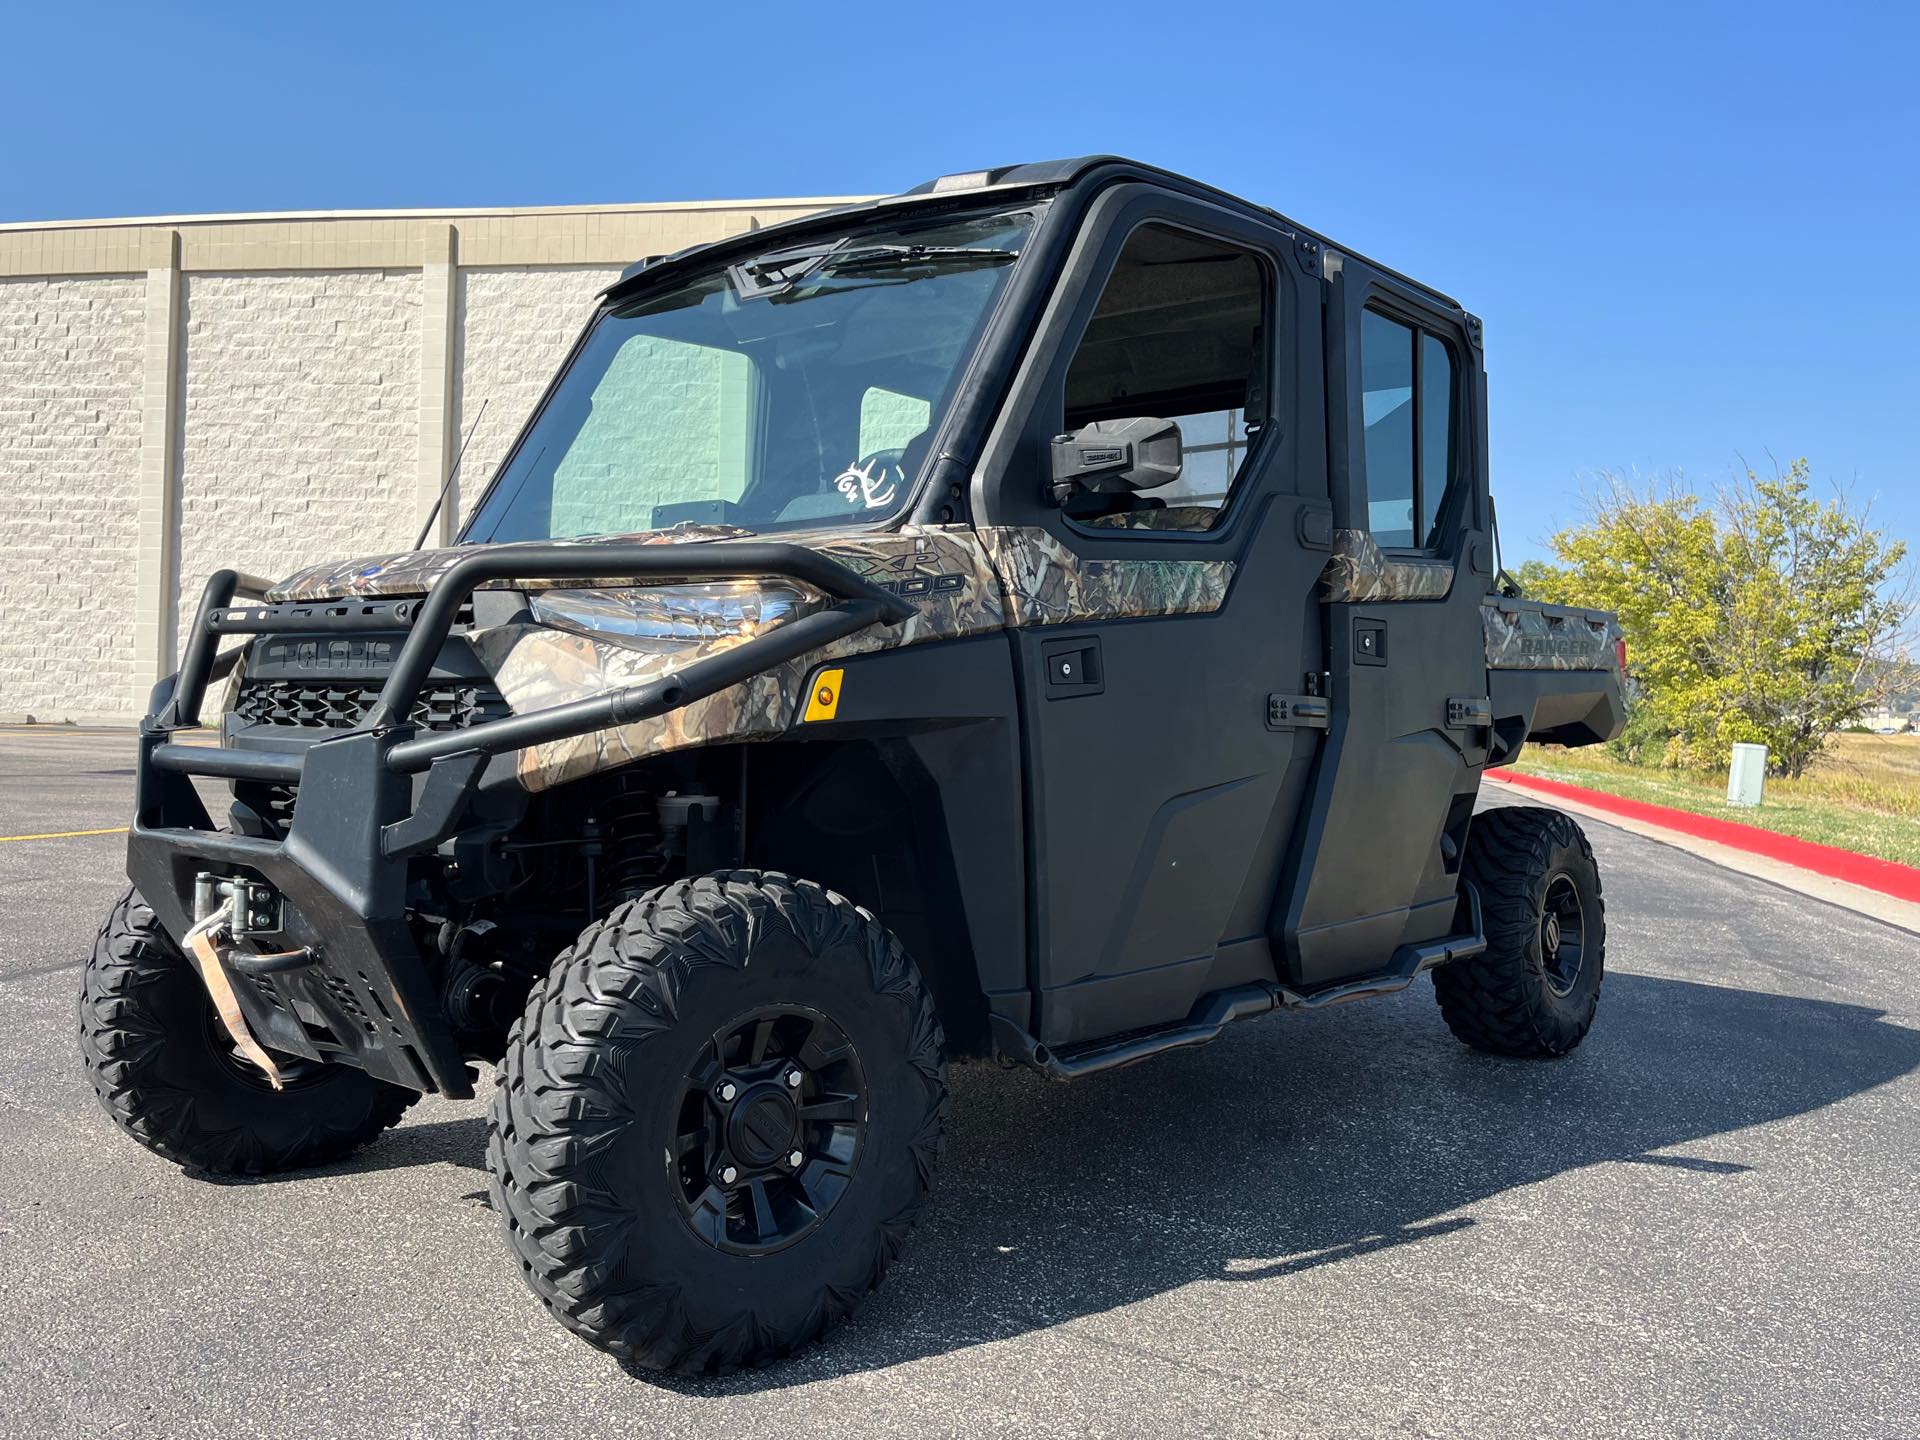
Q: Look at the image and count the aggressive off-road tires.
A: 3